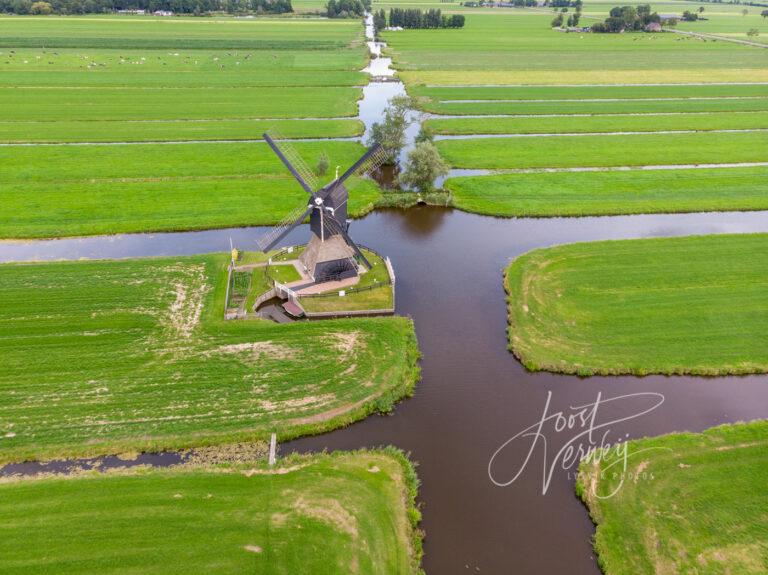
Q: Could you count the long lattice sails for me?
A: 4